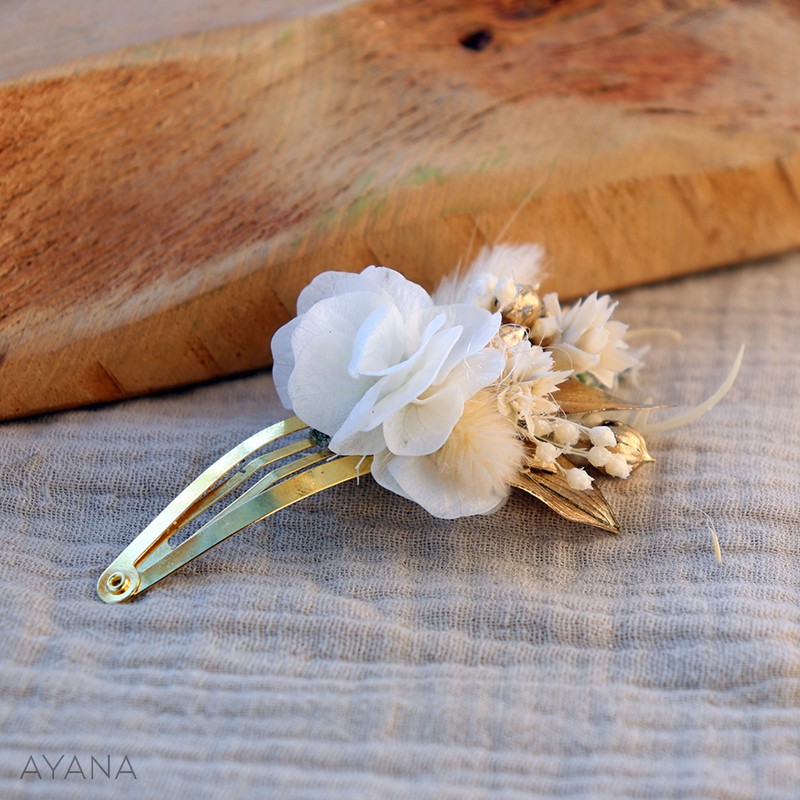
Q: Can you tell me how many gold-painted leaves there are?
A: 2